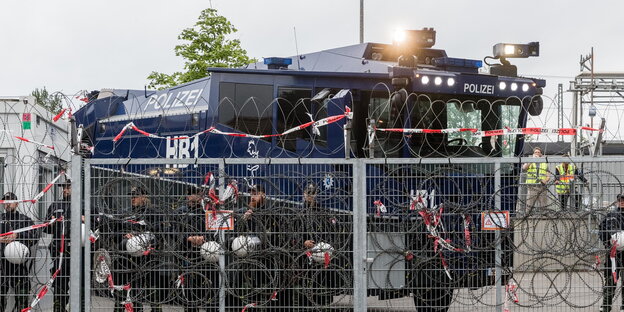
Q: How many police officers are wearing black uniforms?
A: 7